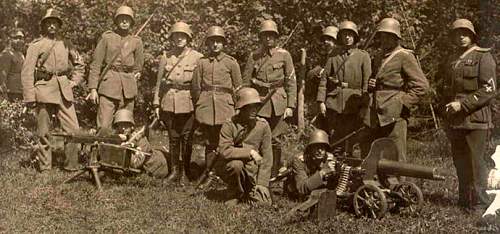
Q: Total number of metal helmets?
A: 12